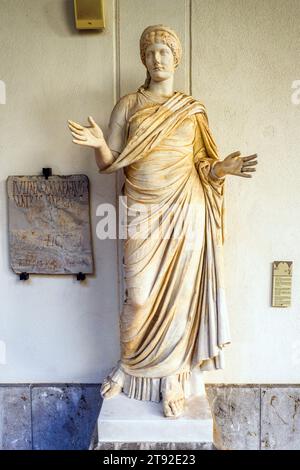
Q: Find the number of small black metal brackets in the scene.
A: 3